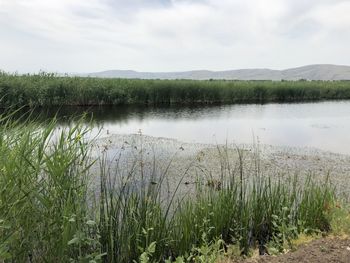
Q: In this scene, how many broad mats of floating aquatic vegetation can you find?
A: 1